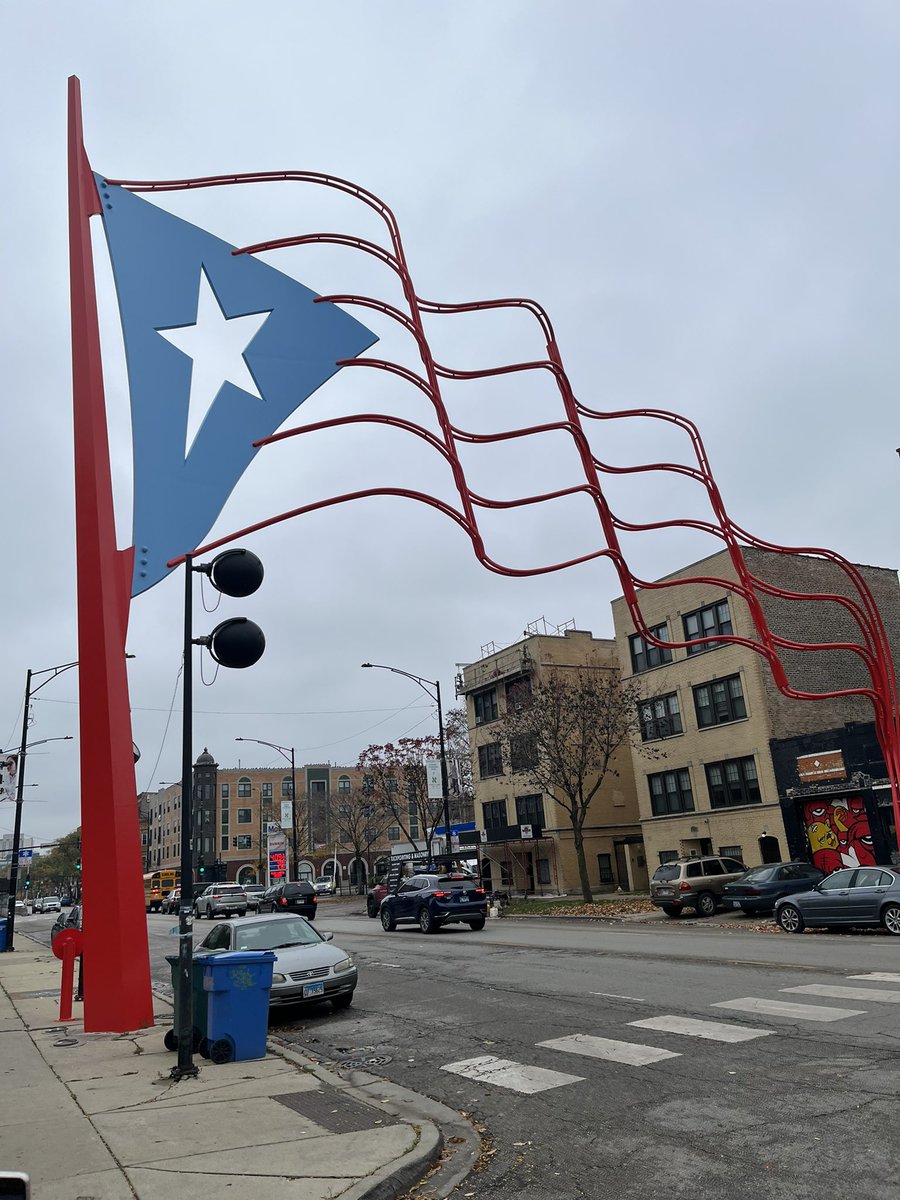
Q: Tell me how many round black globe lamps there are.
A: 2